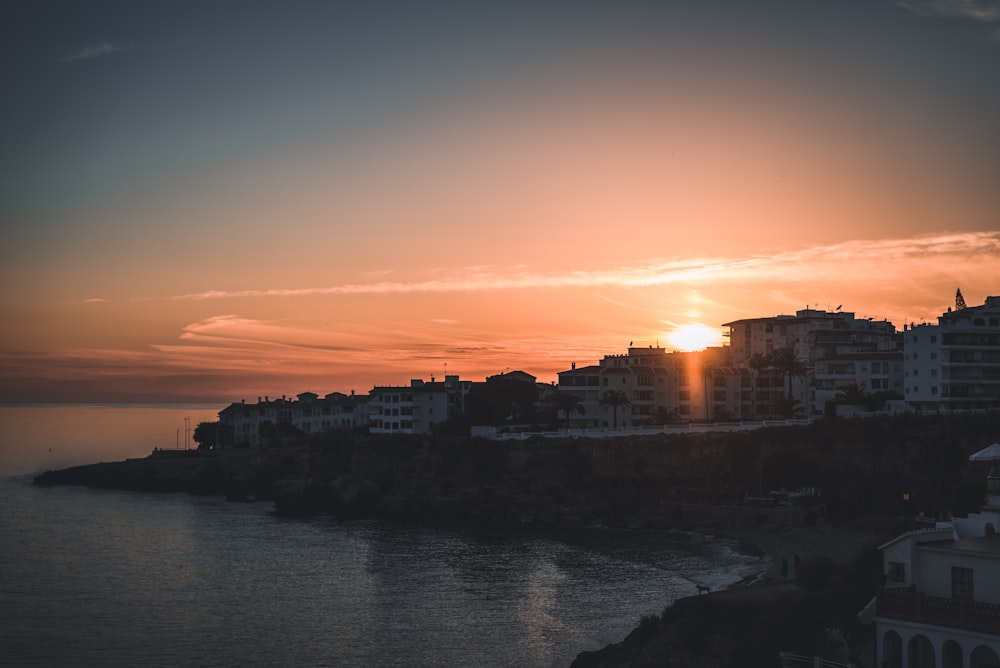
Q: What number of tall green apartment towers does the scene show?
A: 0